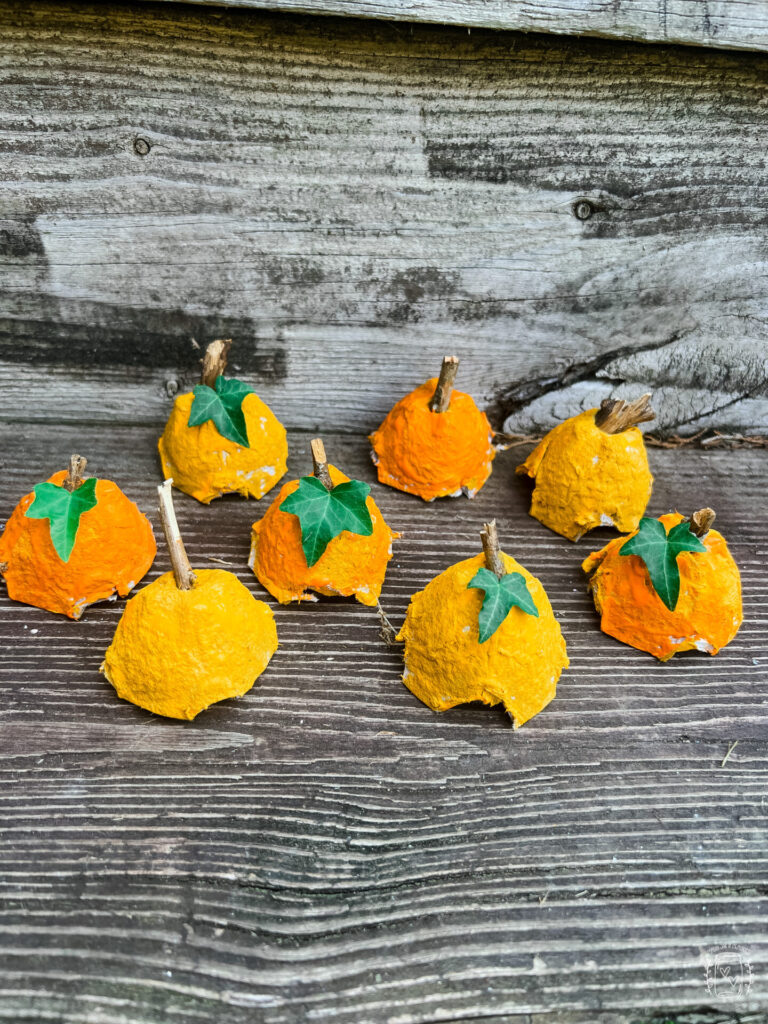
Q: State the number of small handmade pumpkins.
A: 8